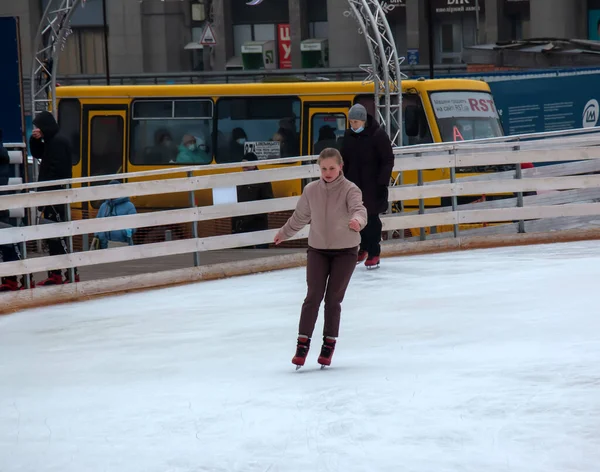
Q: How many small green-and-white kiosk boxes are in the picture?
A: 2